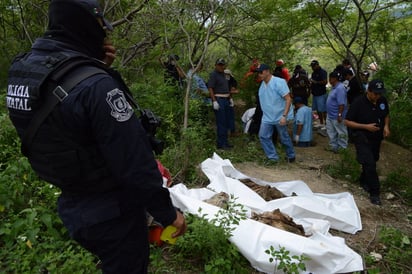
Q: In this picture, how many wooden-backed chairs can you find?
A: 0